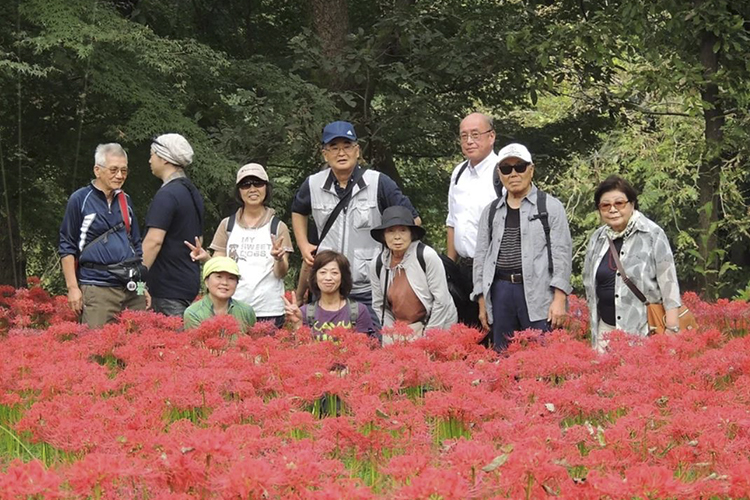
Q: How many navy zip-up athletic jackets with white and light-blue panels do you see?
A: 1